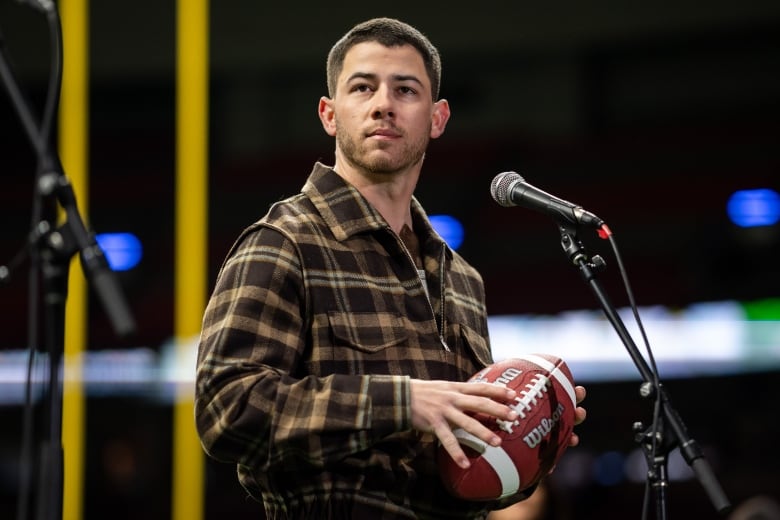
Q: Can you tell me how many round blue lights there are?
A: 3